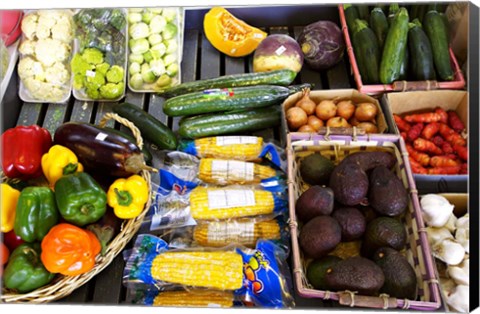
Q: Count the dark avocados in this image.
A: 11